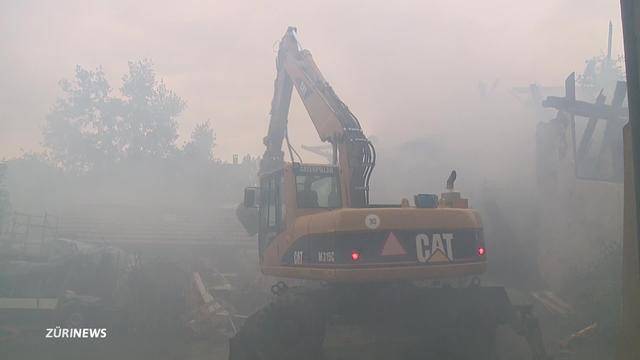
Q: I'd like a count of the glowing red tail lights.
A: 2